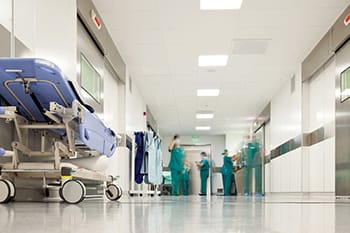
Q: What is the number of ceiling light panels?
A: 5